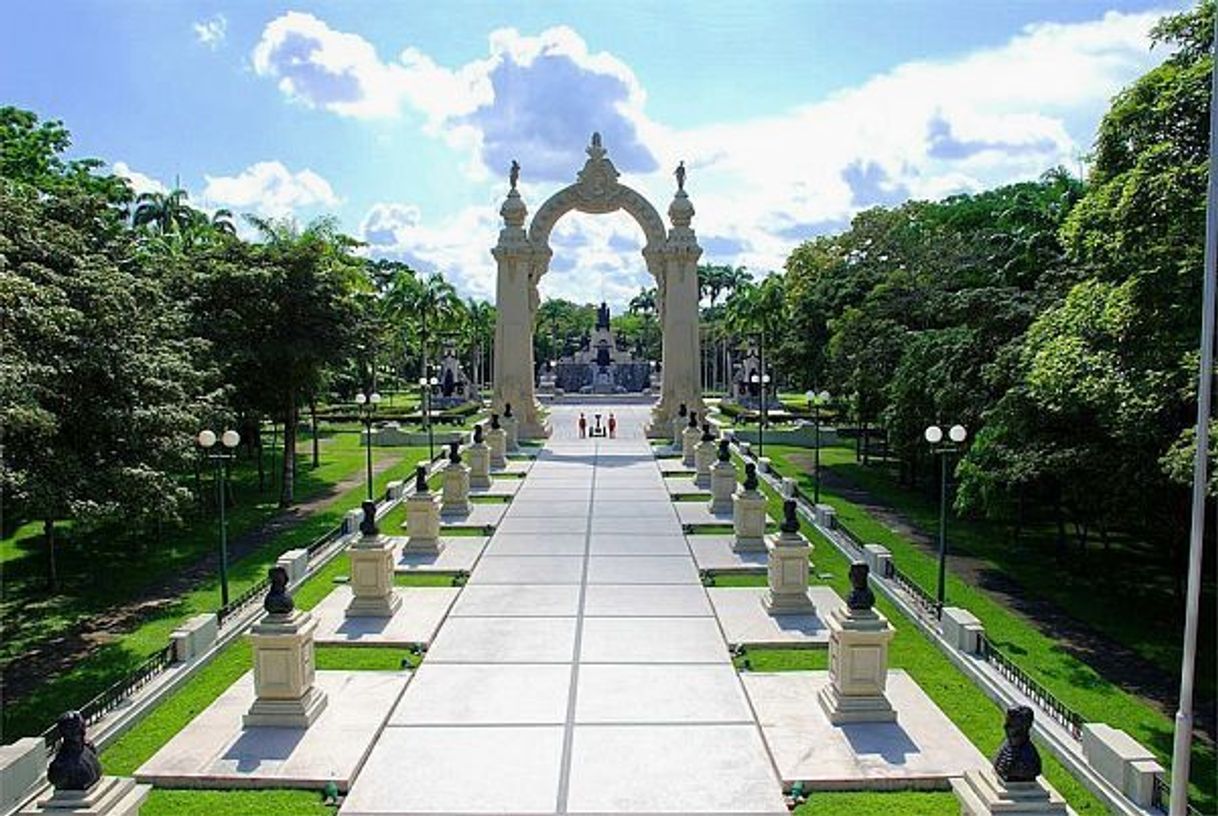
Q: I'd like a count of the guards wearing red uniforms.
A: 2